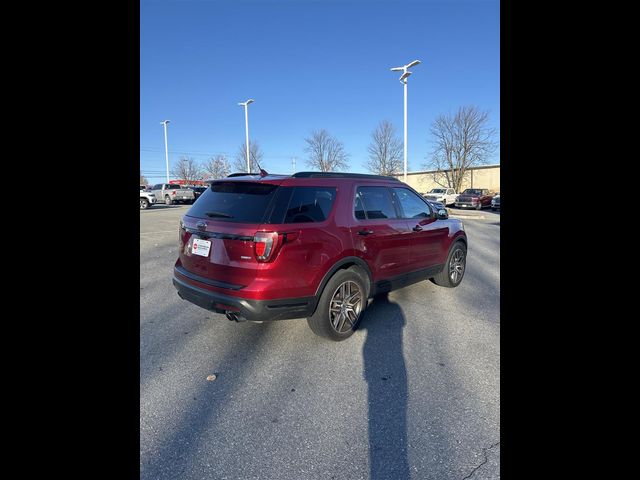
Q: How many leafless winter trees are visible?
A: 6